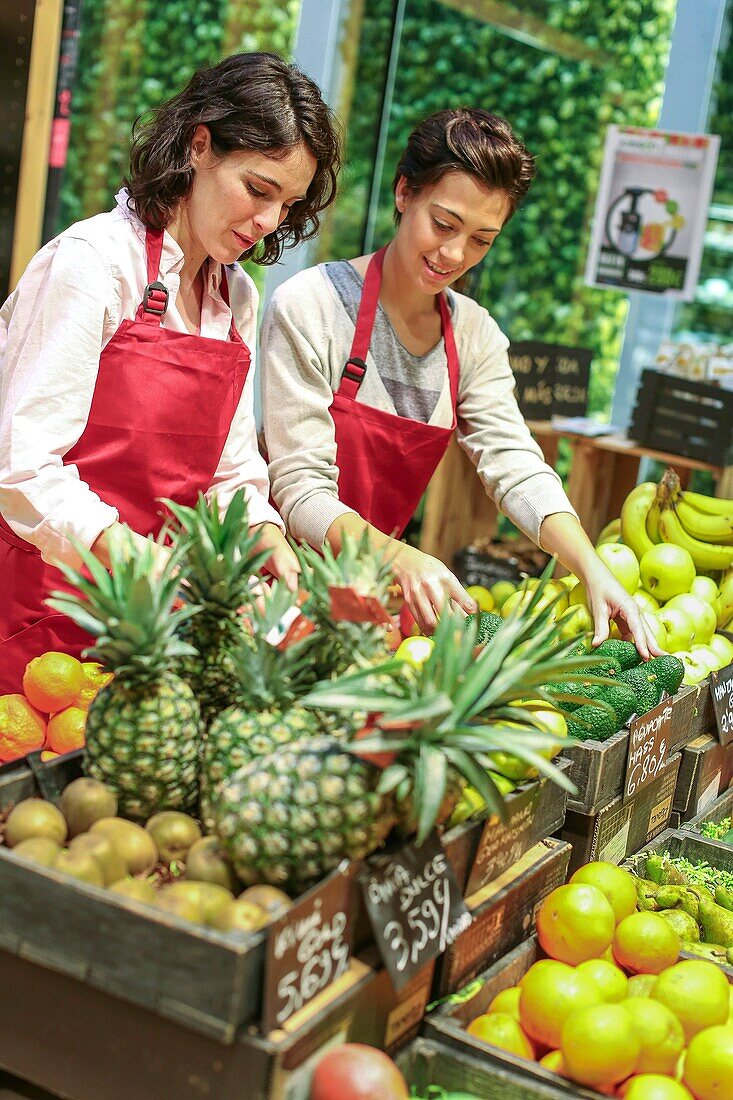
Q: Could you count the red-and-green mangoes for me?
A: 1